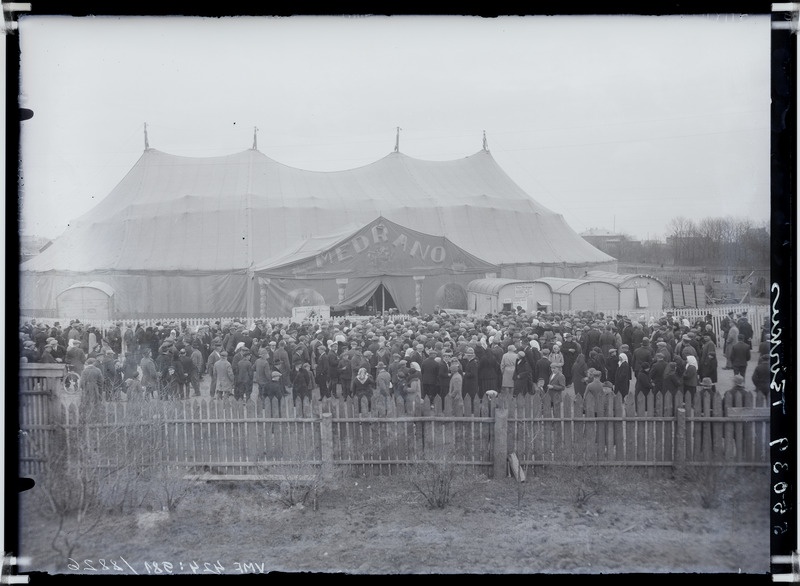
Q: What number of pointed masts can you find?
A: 4